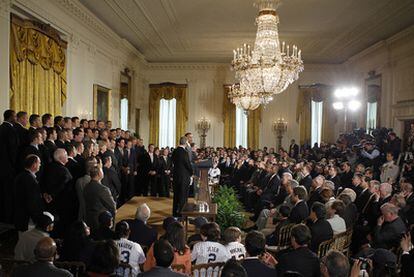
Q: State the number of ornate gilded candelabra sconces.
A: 2